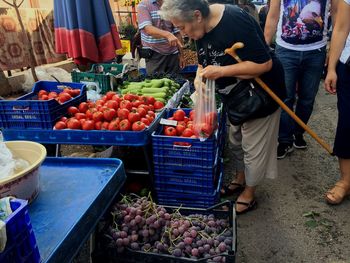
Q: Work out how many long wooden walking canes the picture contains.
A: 1